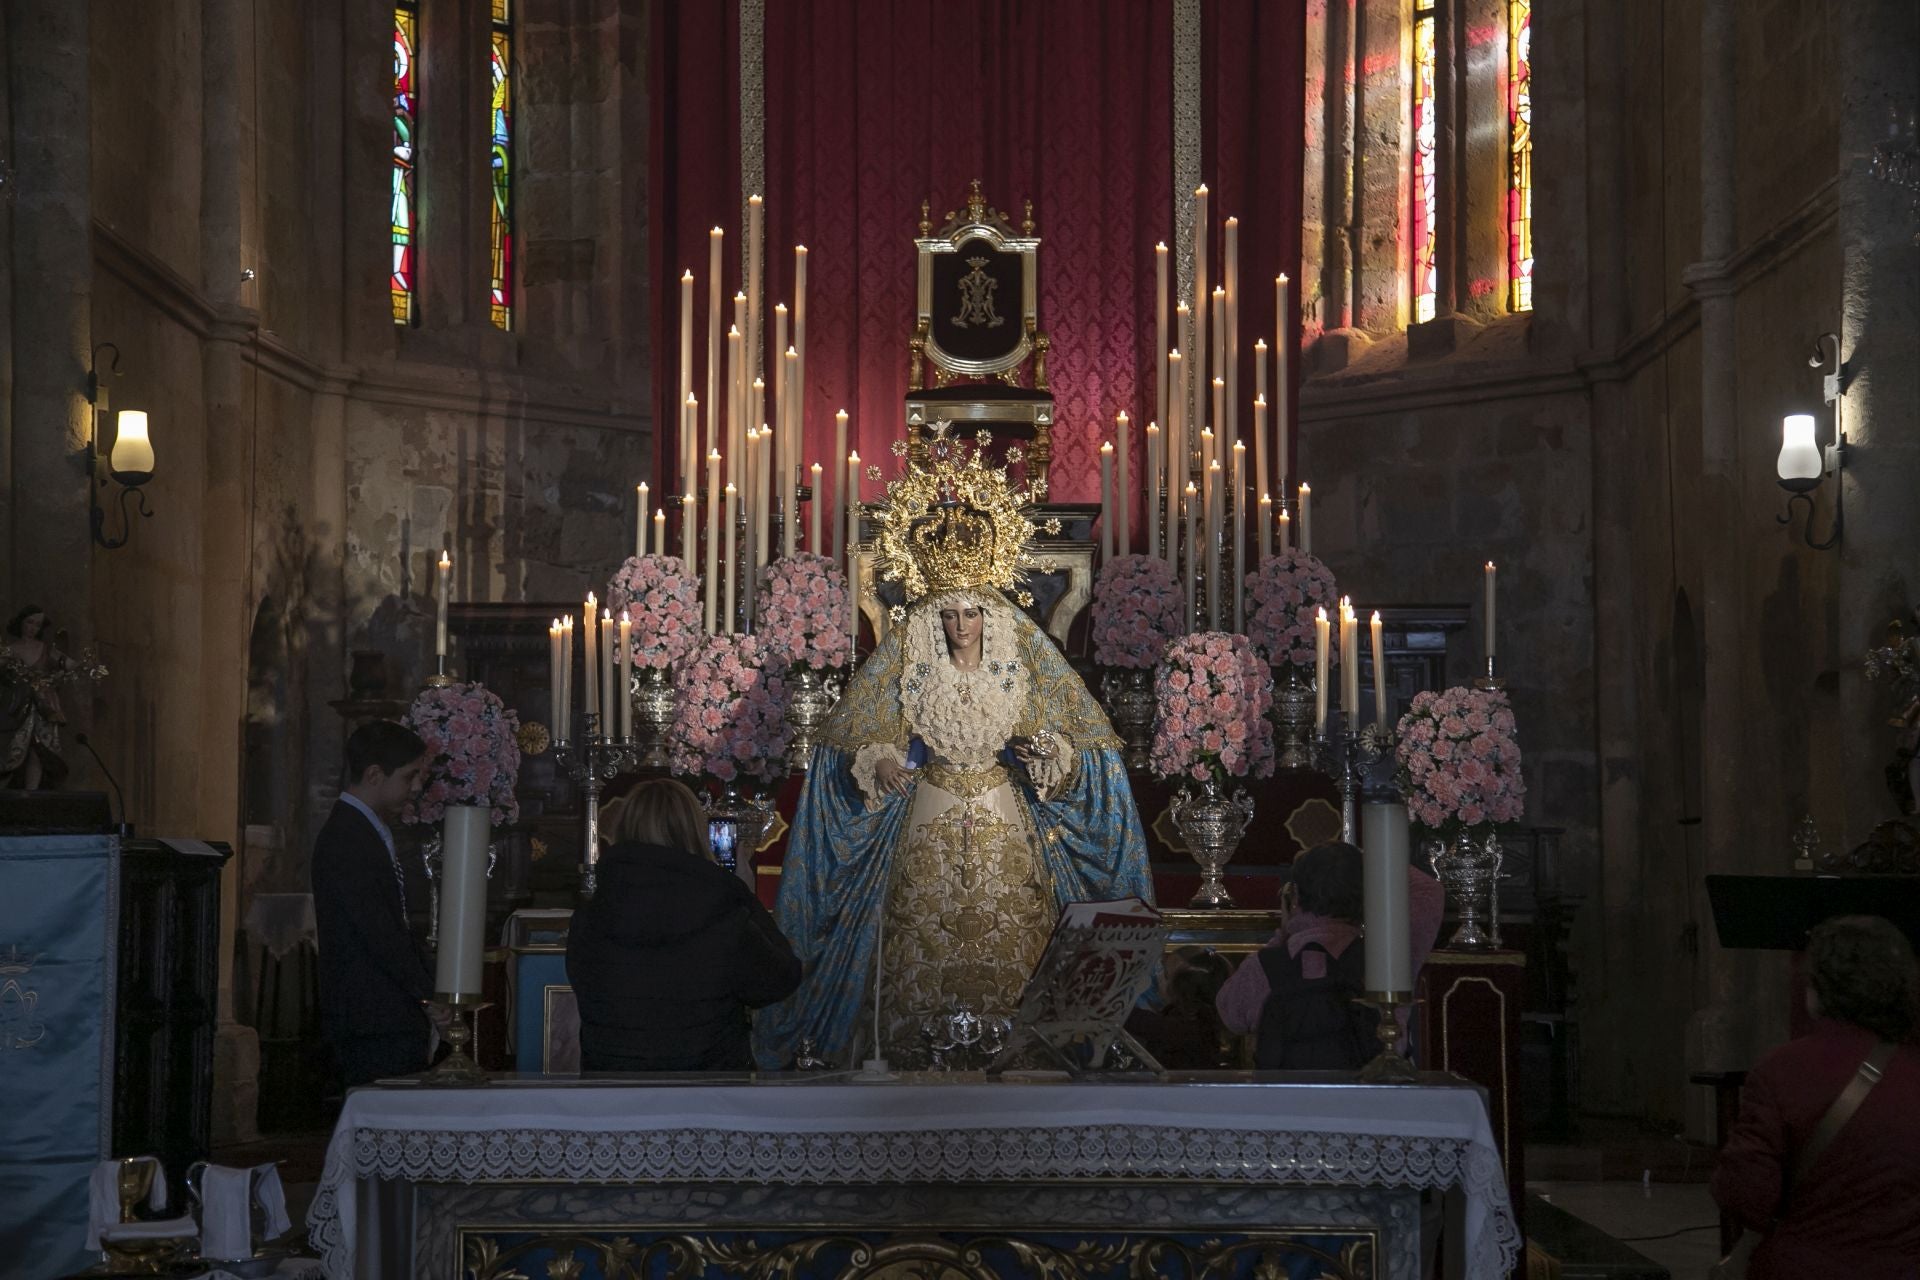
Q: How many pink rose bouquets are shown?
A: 8